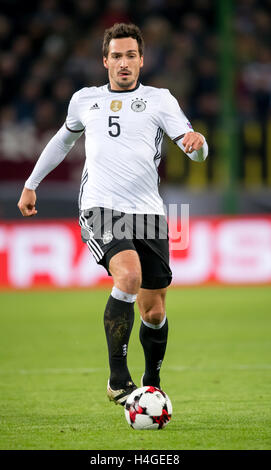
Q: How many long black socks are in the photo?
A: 2